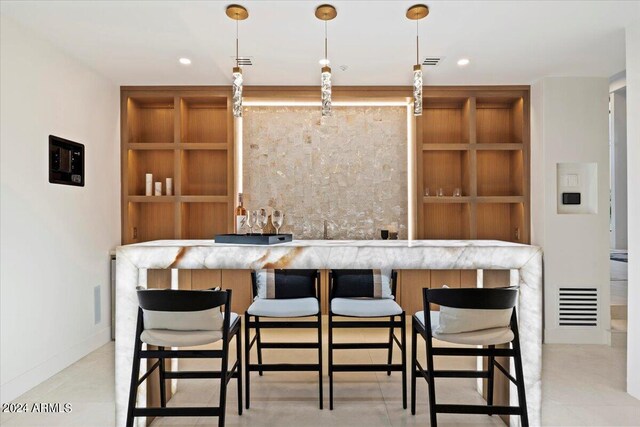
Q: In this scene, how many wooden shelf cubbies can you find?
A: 12